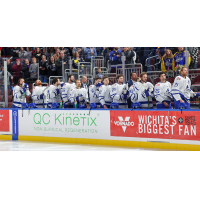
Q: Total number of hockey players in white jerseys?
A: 12